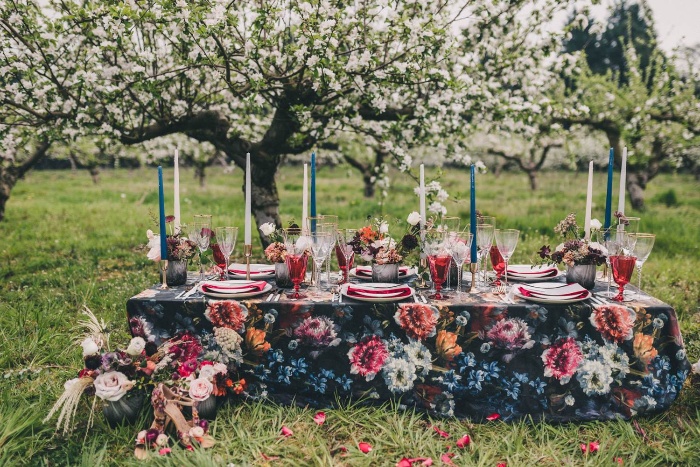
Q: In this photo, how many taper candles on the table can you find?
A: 10